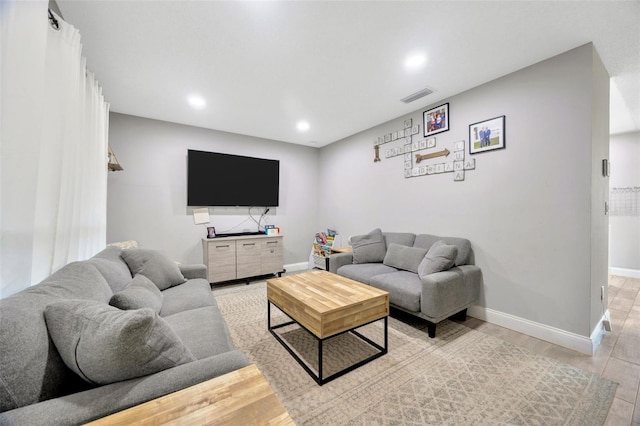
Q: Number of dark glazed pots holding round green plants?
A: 0